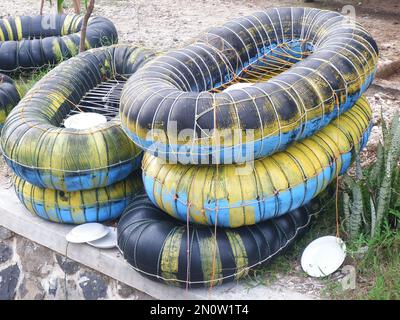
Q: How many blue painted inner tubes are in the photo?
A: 4